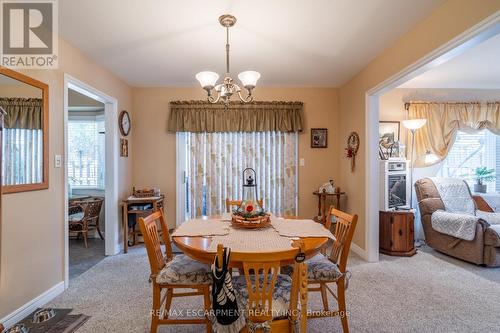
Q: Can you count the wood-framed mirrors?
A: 1